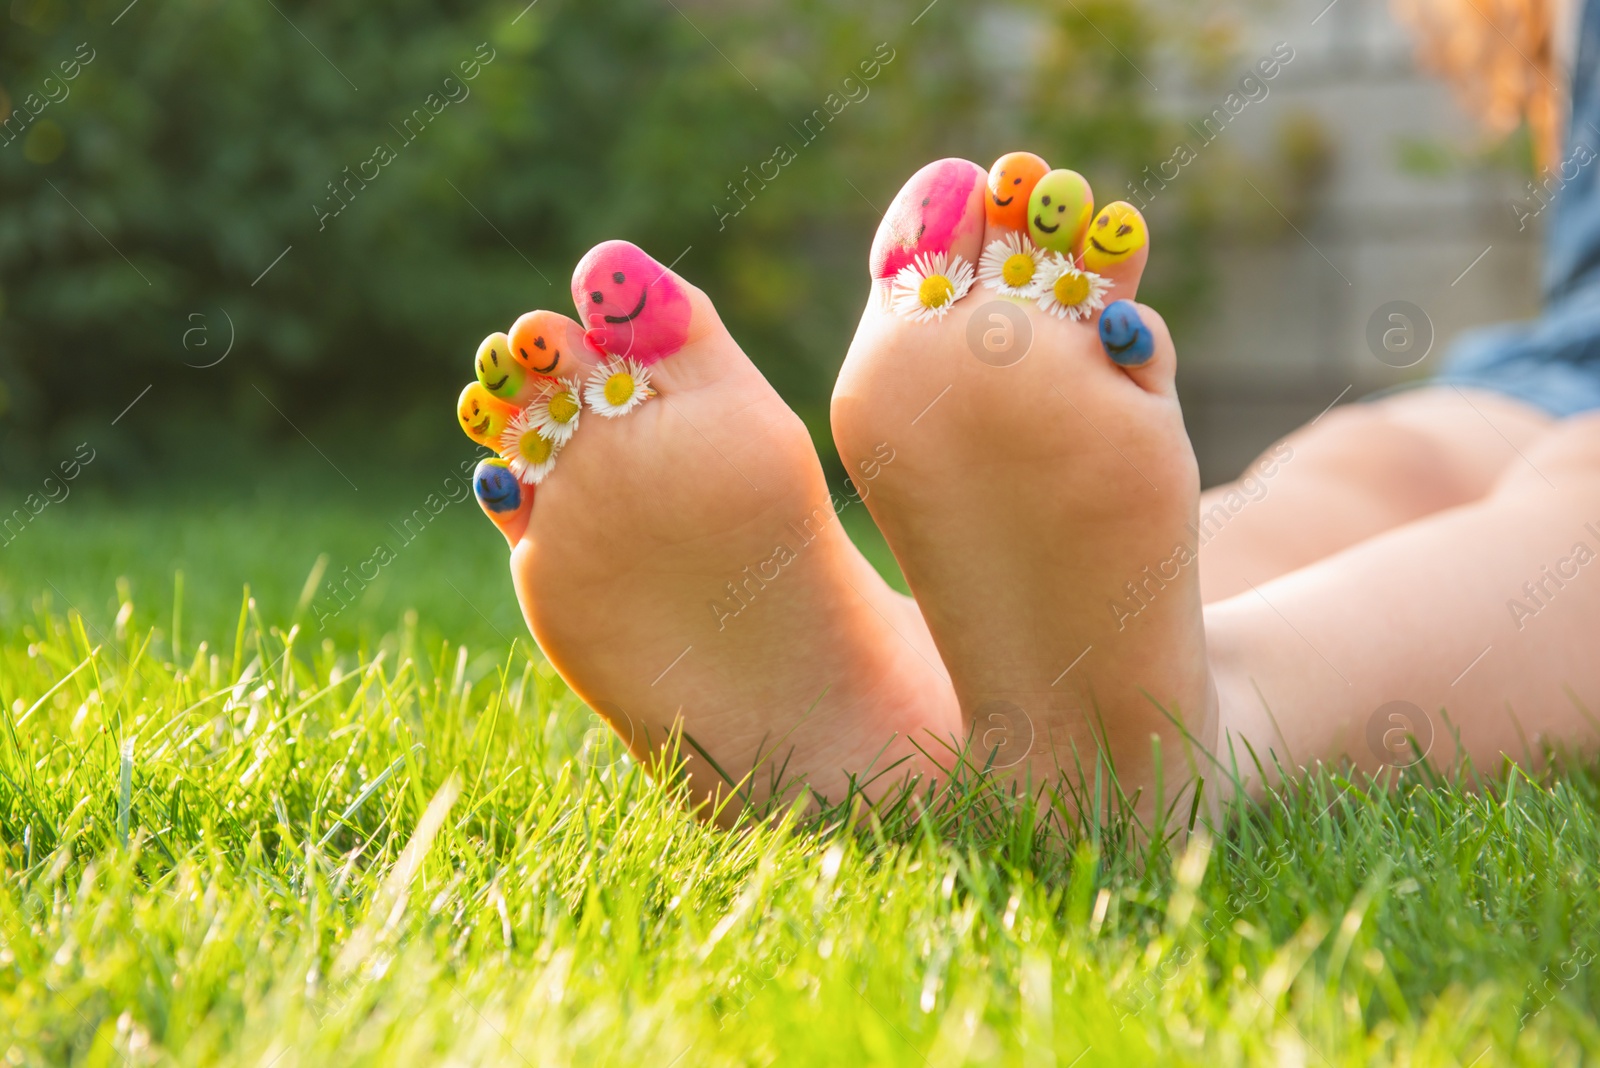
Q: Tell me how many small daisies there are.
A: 6